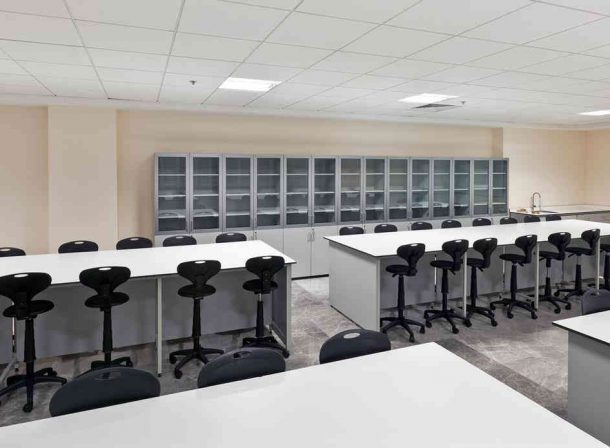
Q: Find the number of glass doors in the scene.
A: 14